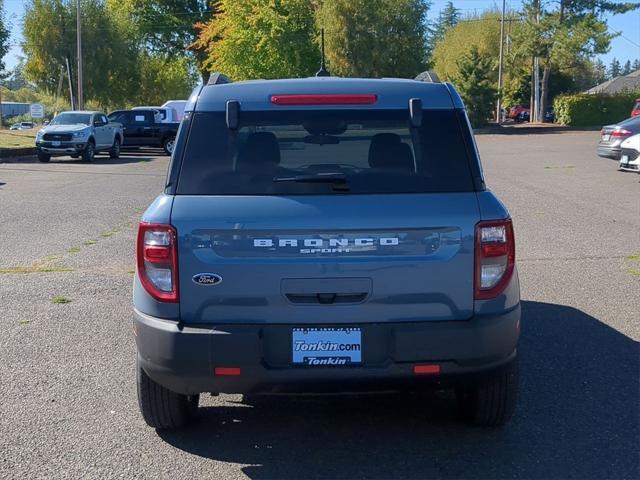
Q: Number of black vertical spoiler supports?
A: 2